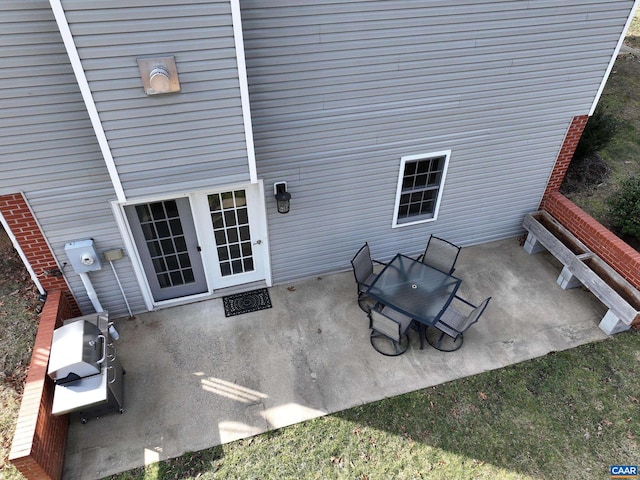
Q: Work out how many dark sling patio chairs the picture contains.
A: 4